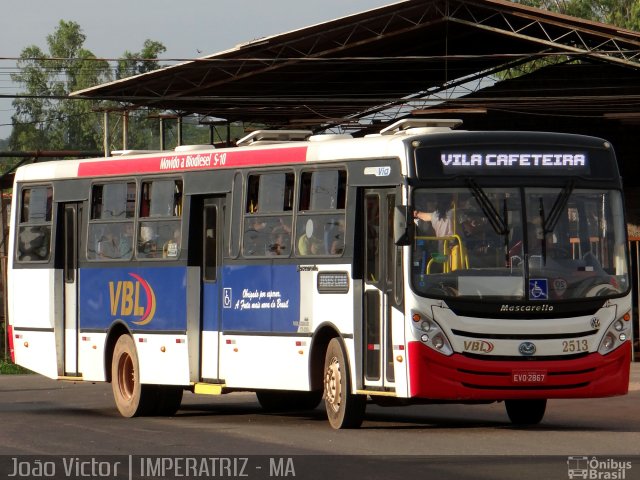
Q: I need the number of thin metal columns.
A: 6